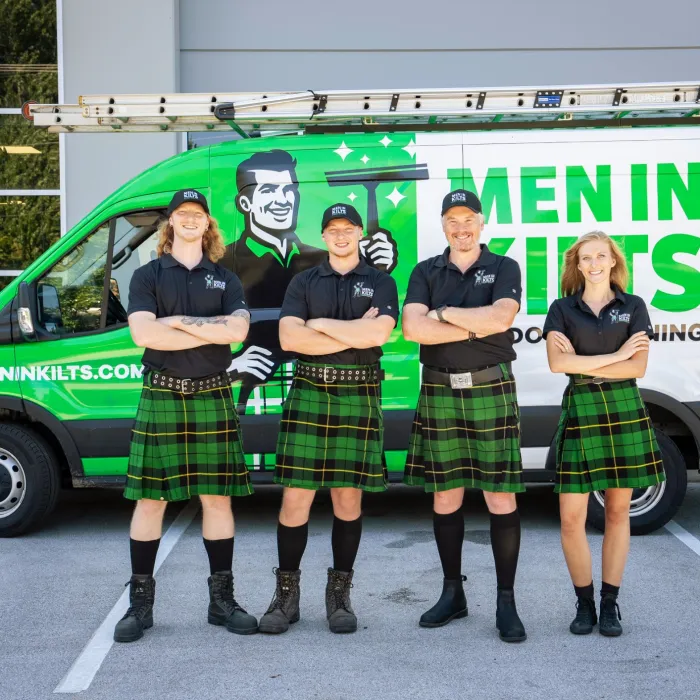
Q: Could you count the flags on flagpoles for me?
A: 0